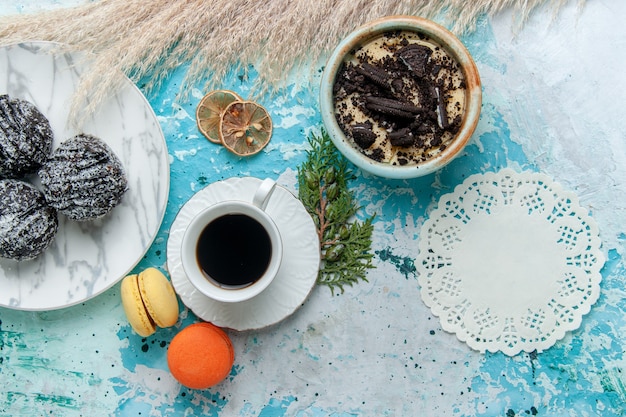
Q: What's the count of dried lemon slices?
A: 2